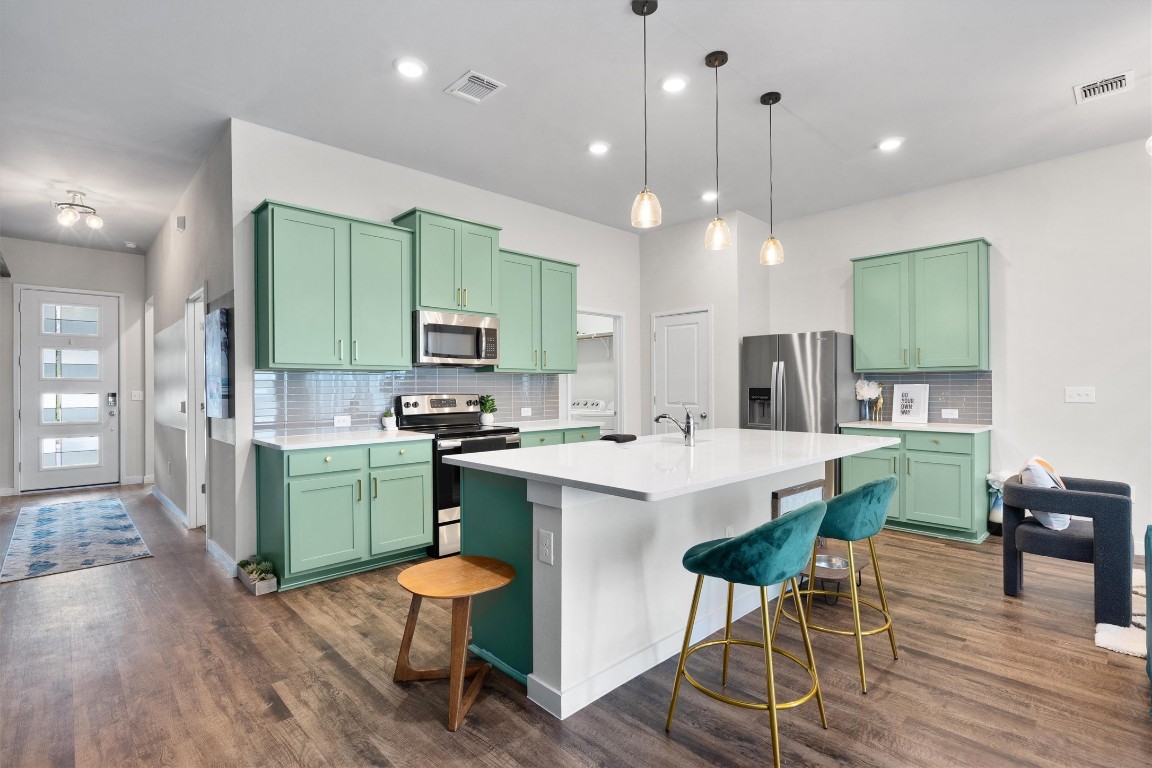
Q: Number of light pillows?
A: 1